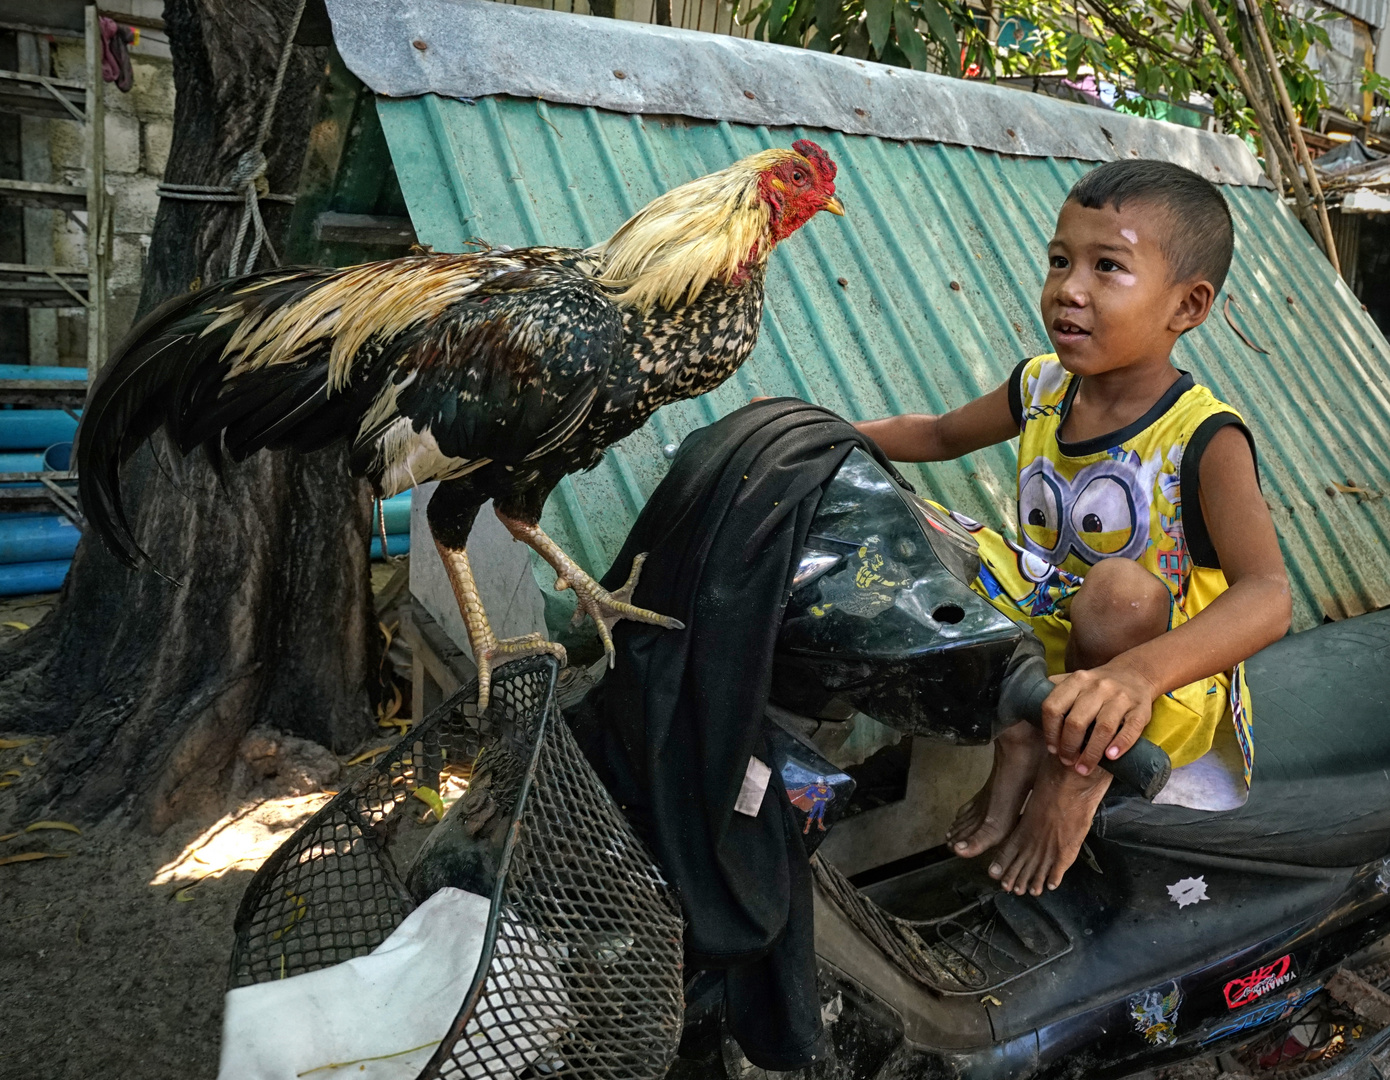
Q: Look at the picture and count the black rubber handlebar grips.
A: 1